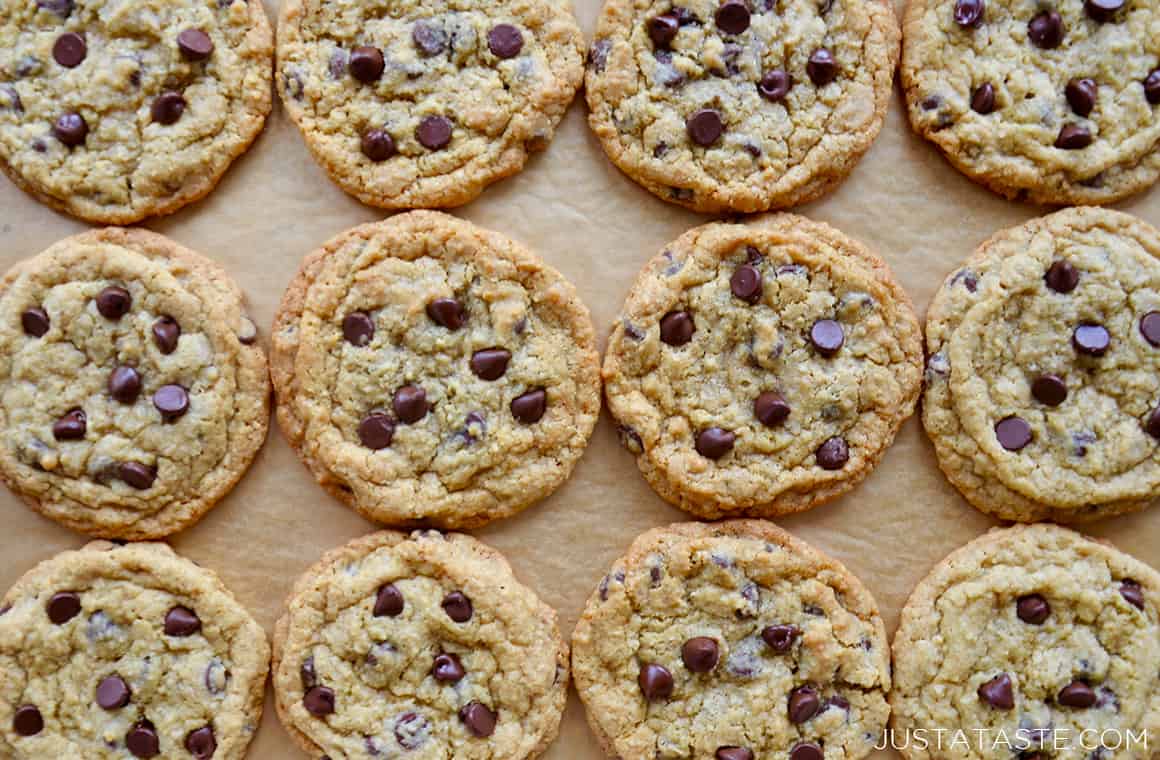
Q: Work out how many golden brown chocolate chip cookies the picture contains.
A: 12